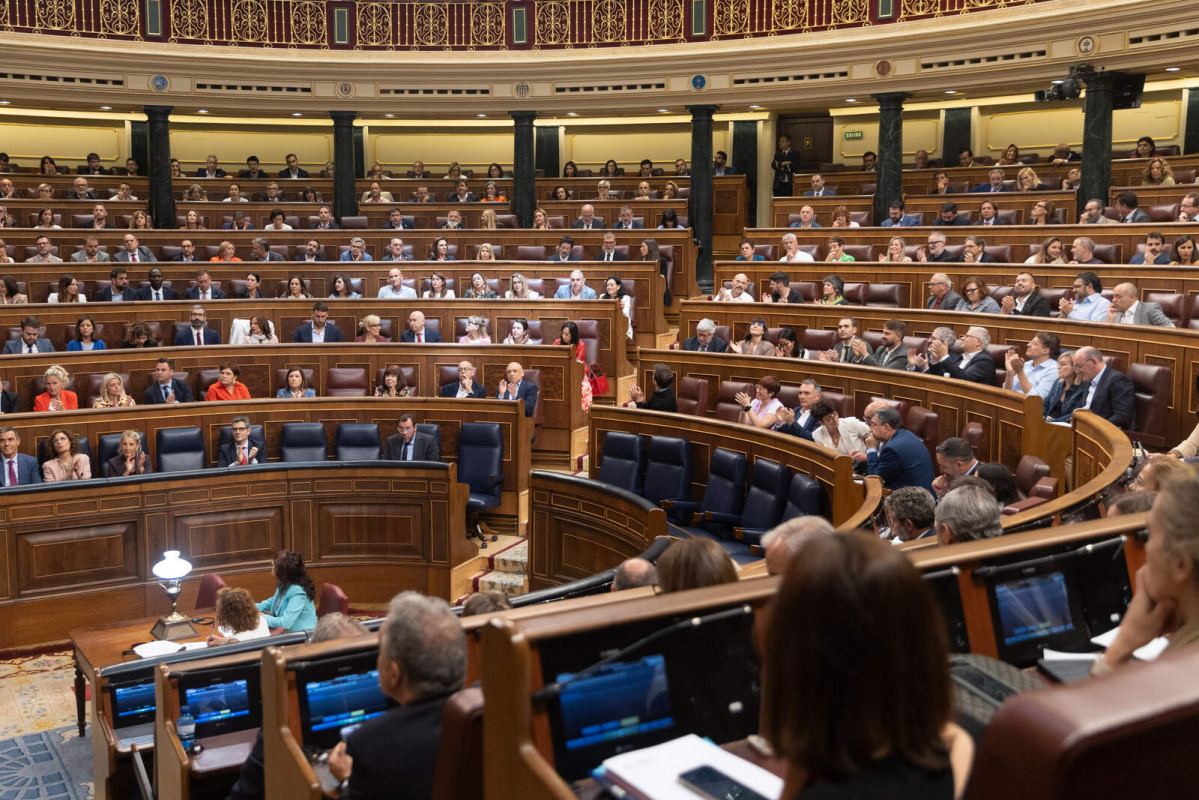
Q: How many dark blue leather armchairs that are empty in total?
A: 9